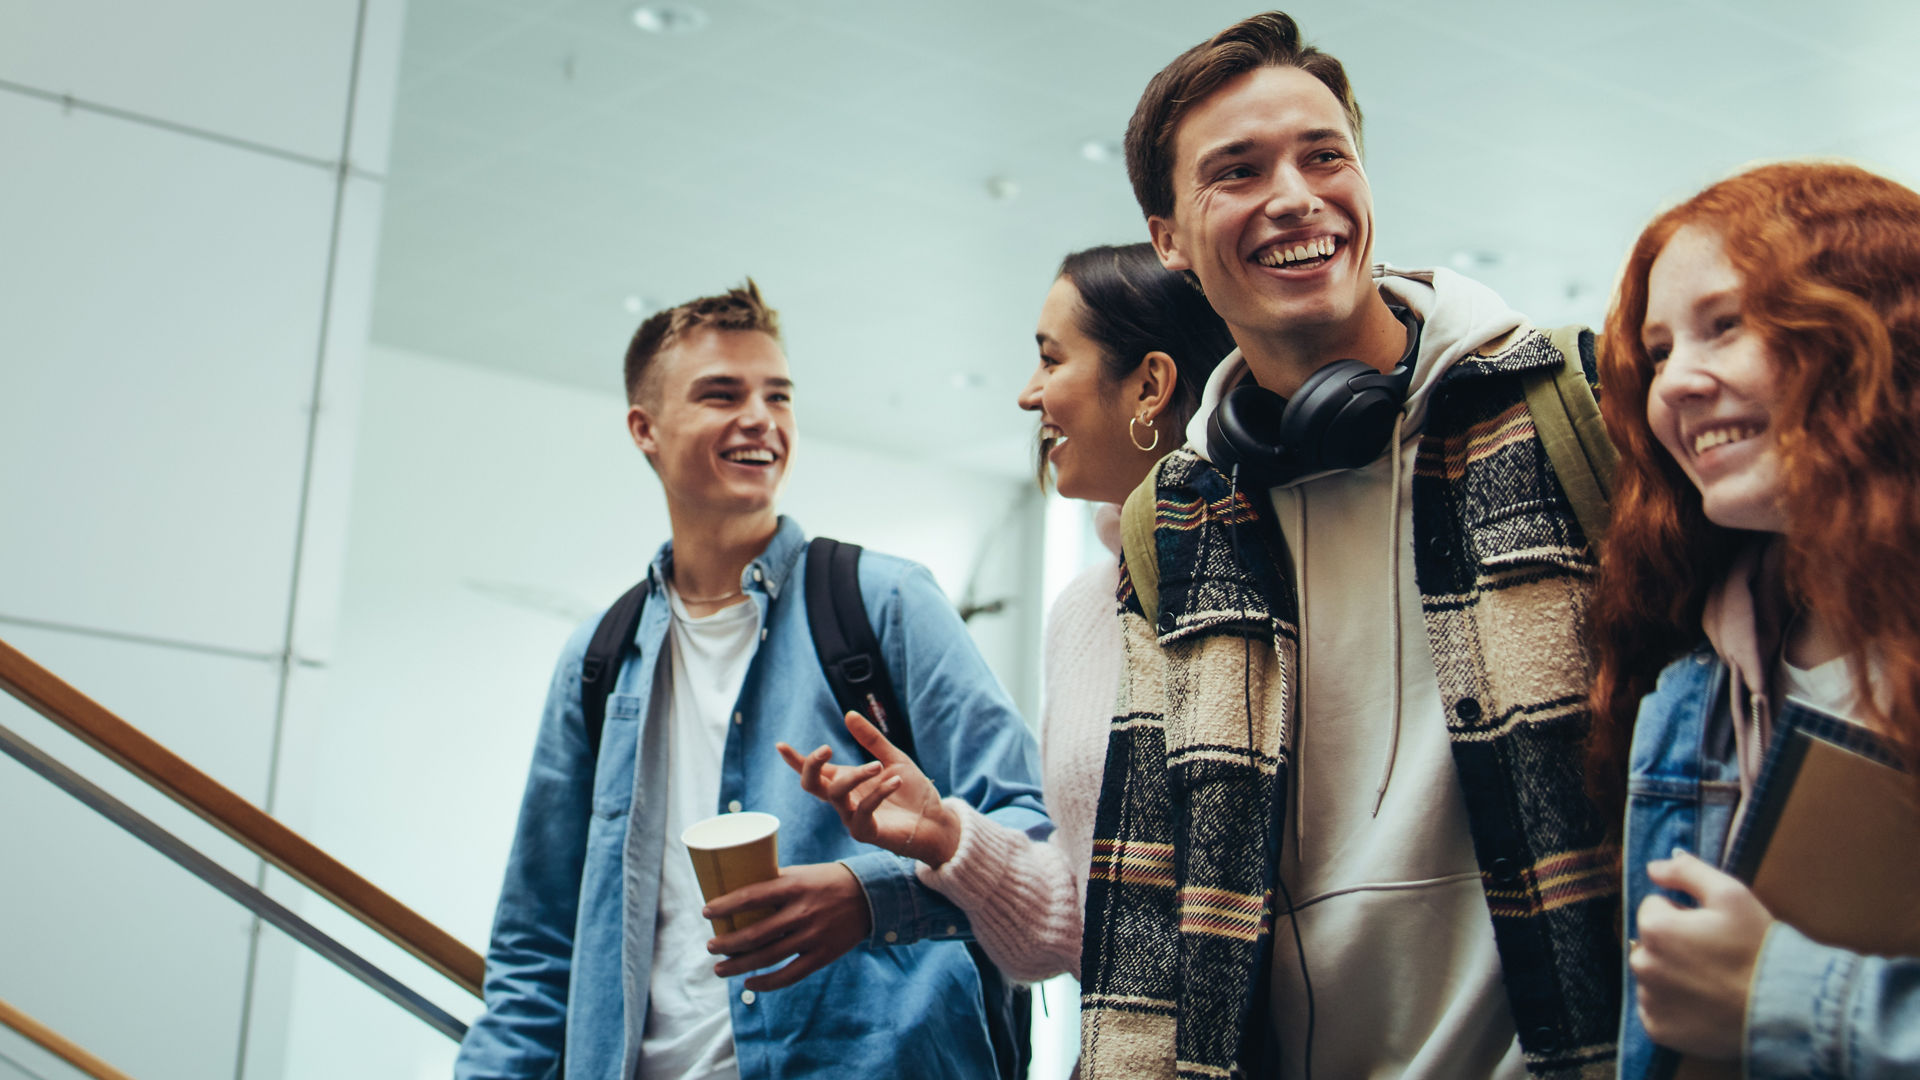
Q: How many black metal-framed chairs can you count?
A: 0